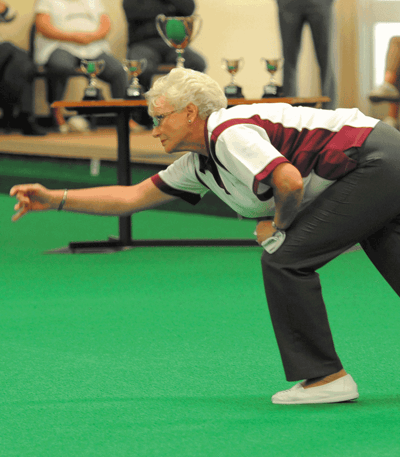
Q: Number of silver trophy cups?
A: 5